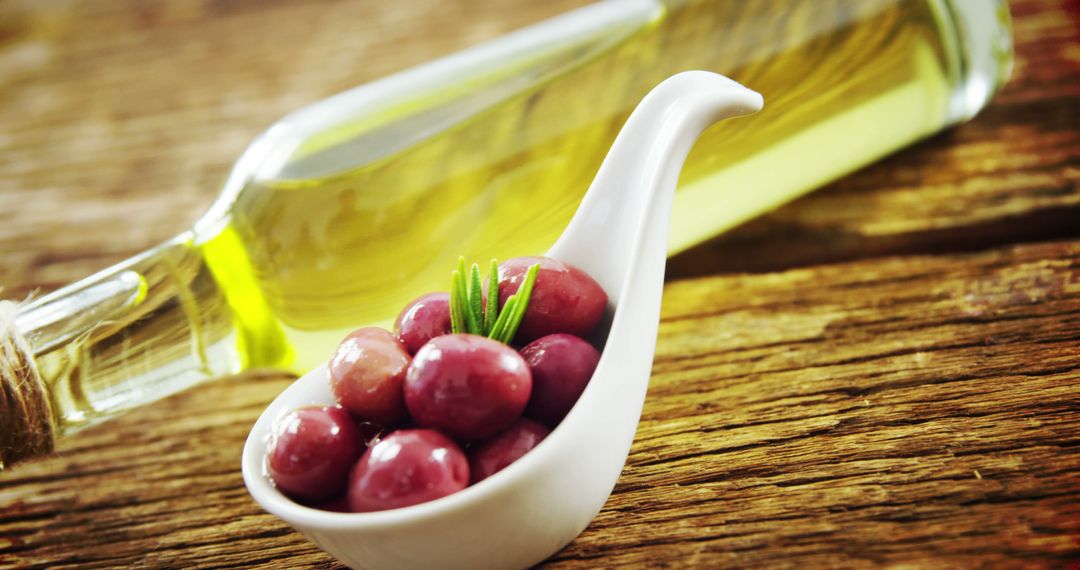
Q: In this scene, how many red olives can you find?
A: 8